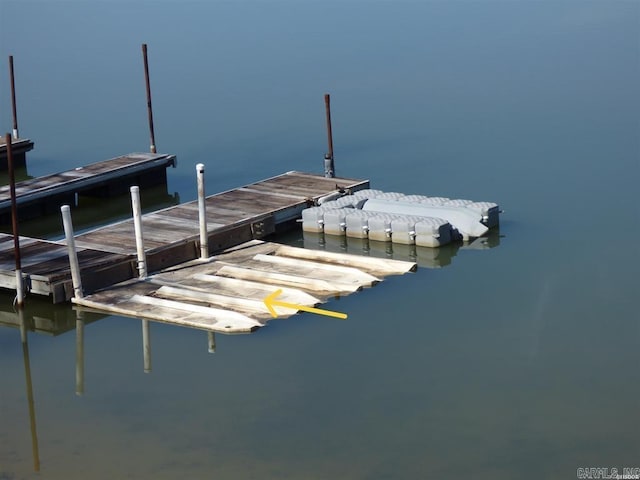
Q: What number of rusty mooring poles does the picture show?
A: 4